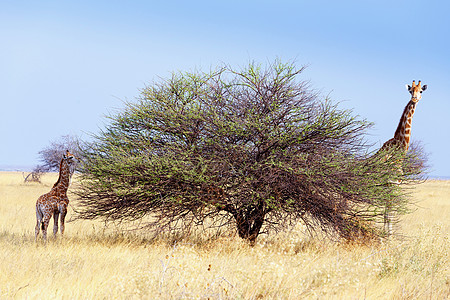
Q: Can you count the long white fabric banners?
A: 0